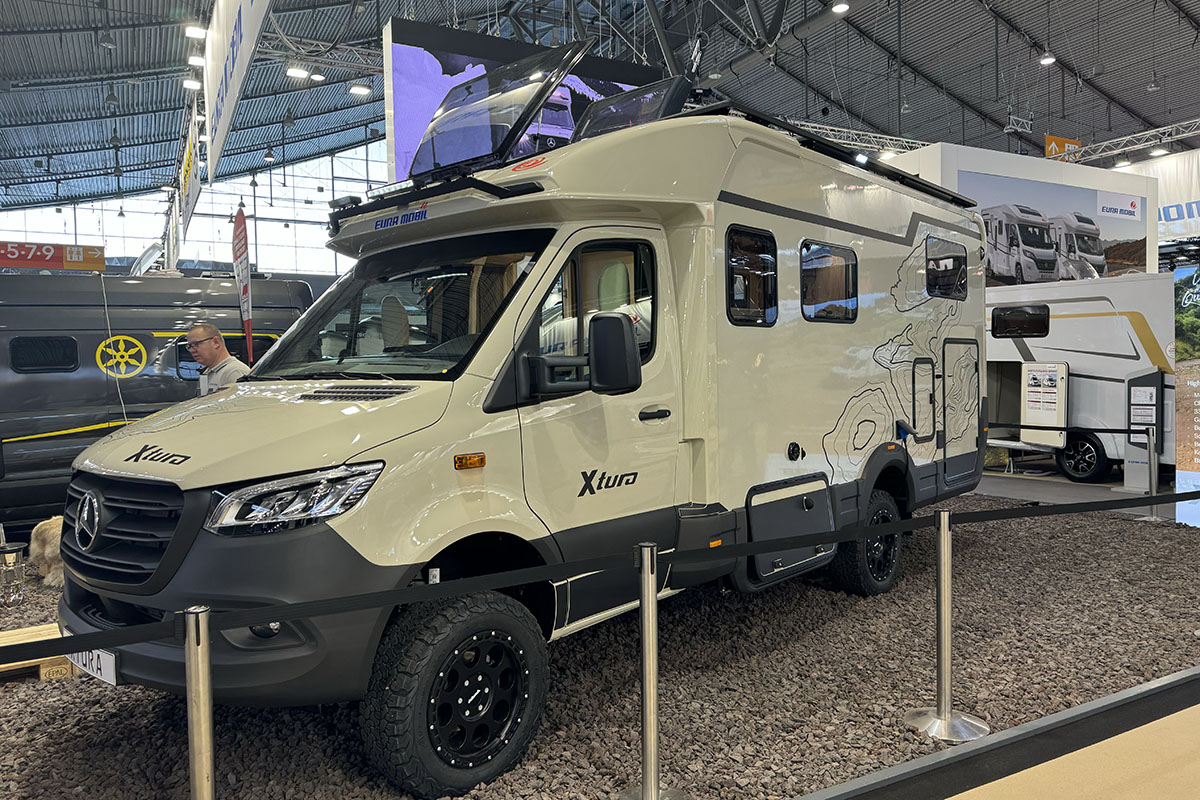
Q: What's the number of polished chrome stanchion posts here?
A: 4